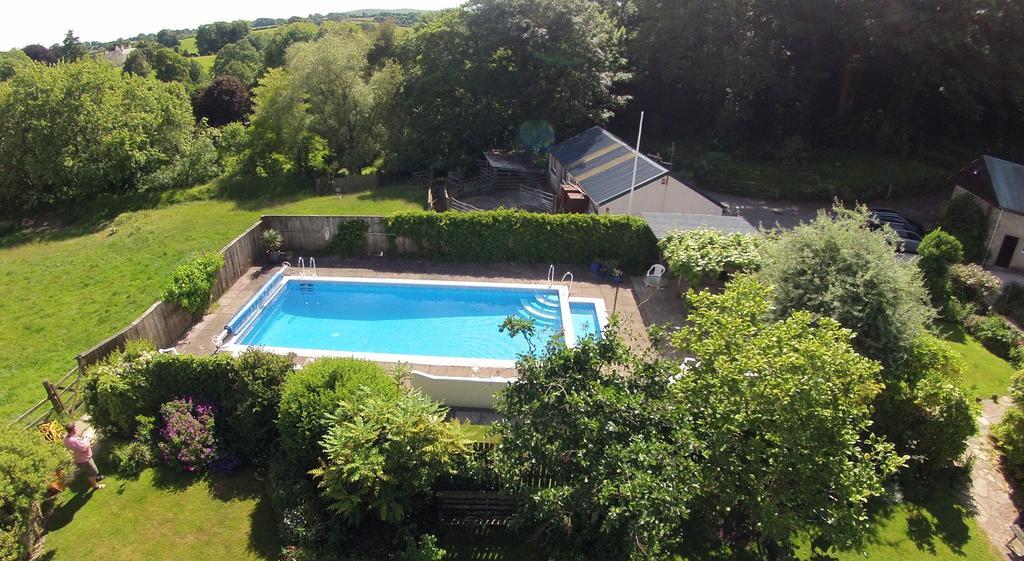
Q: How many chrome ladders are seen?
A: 2